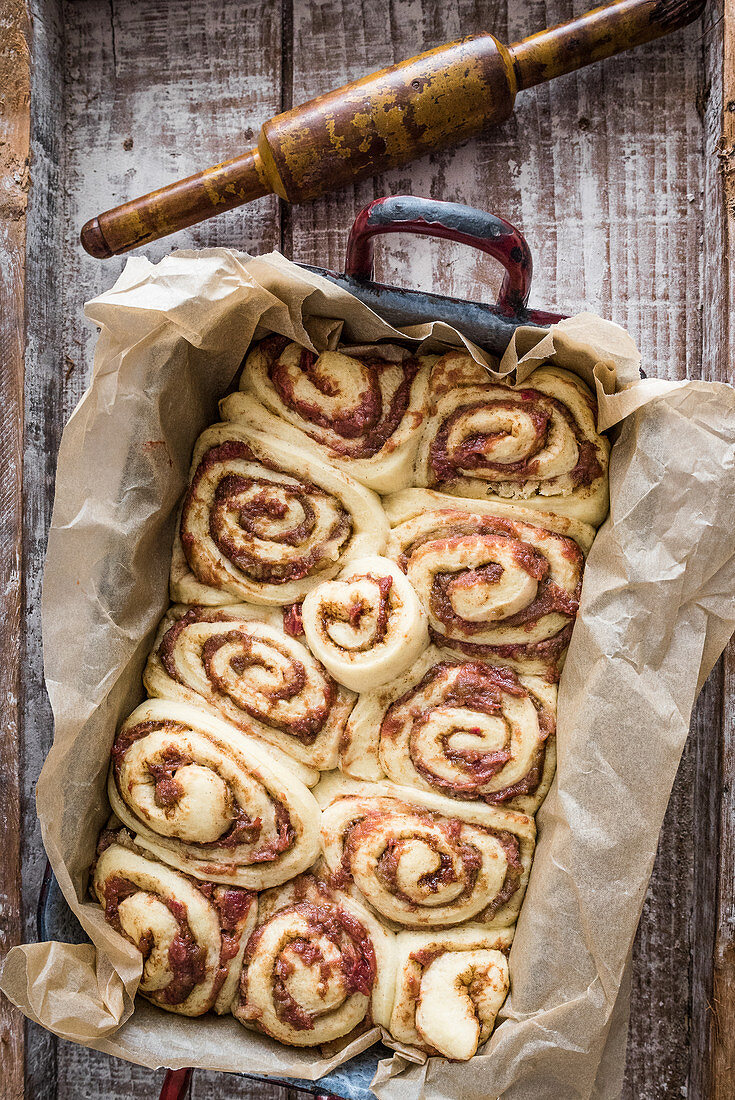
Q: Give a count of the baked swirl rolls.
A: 12